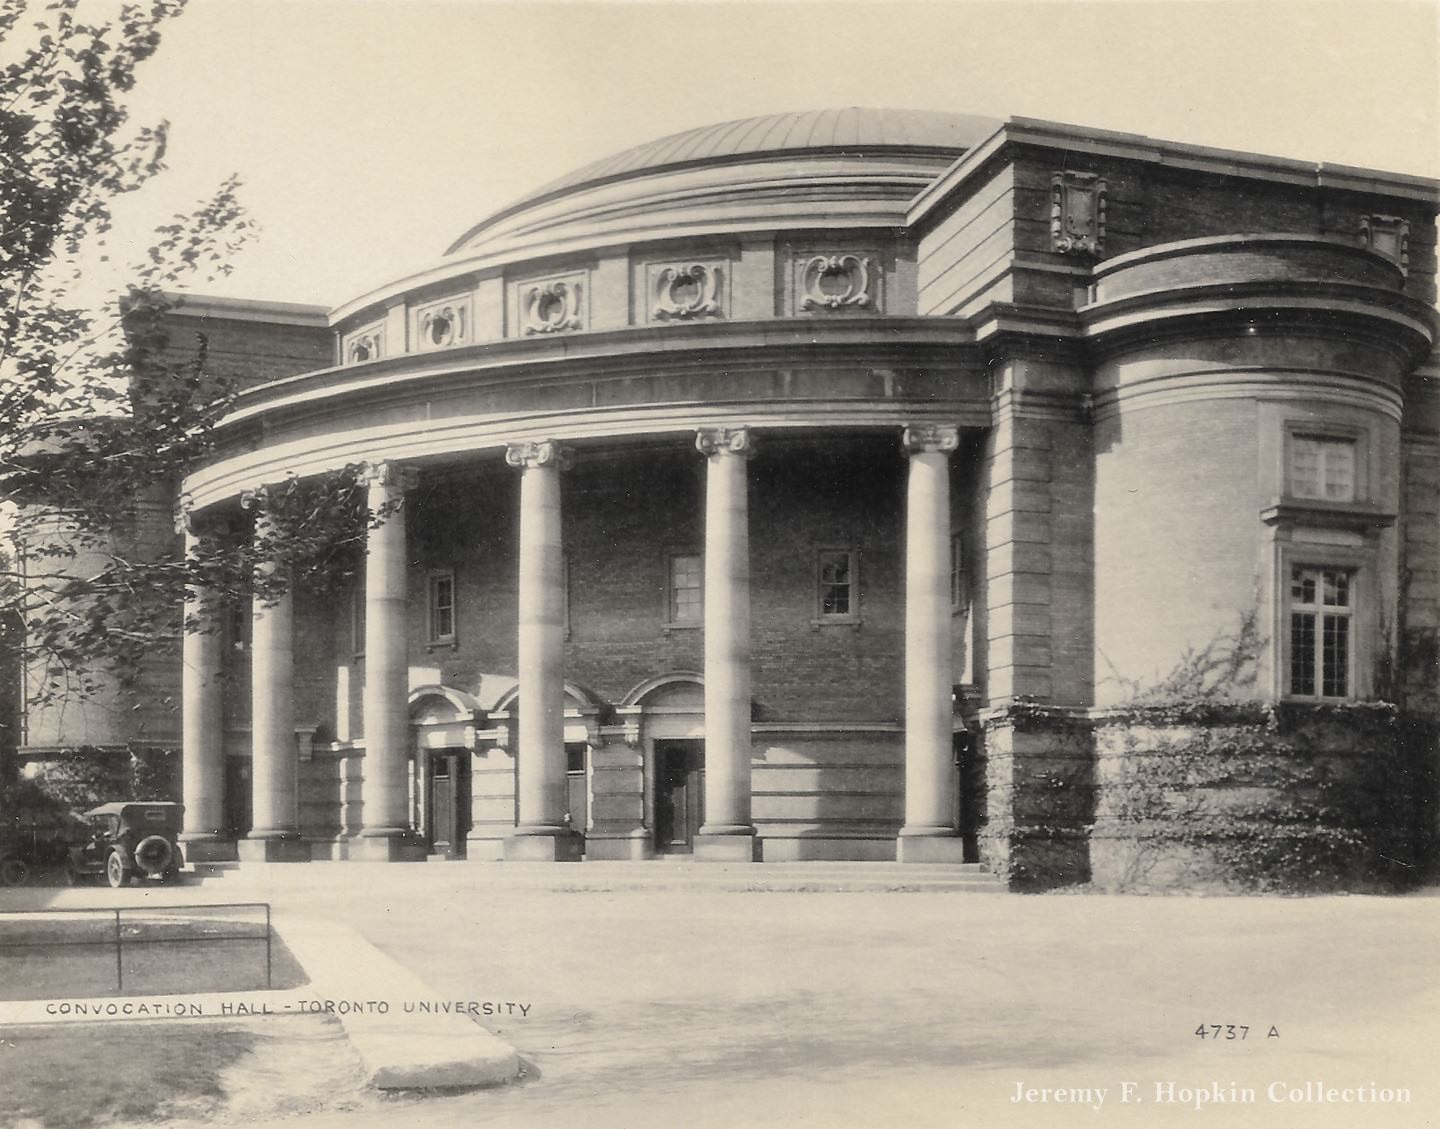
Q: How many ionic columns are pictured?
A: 6